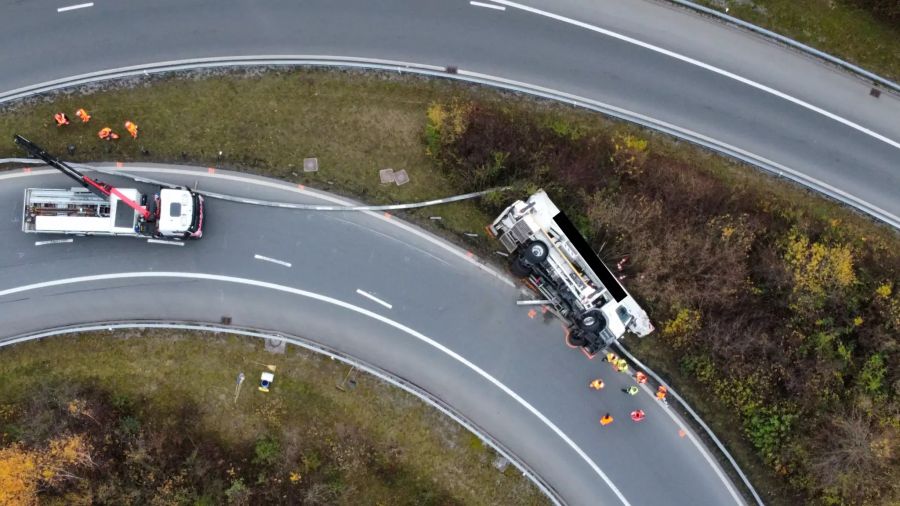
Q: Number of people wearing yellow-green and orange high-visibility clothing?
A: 12